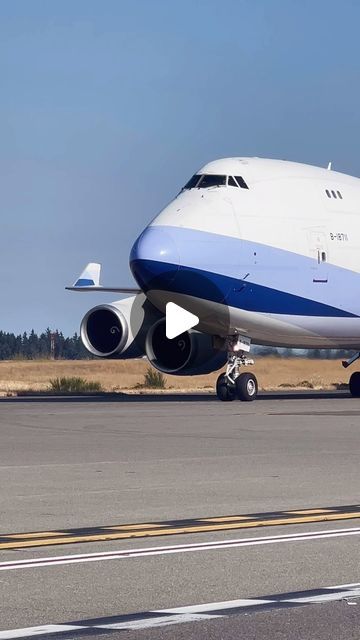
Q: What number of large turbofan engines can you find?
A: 2